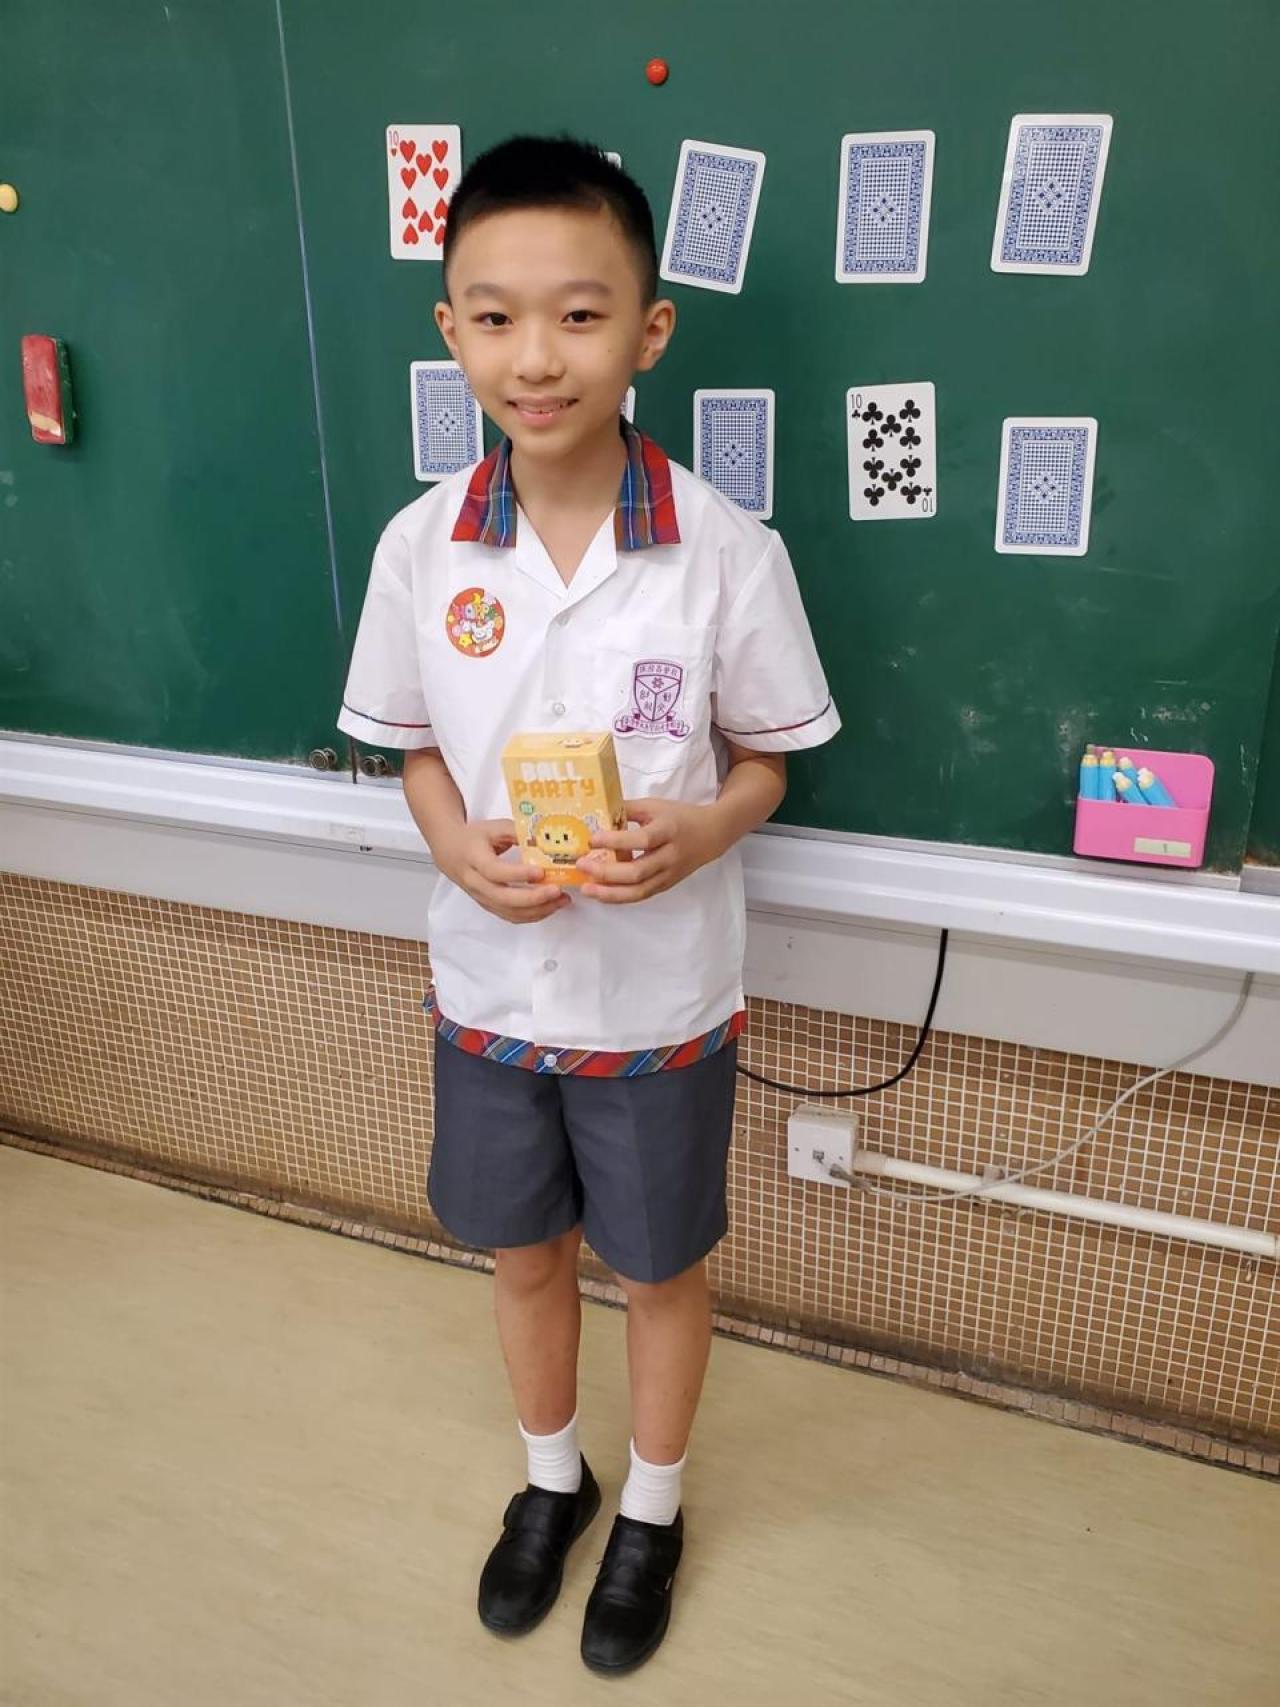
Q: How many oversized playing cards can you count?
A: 10